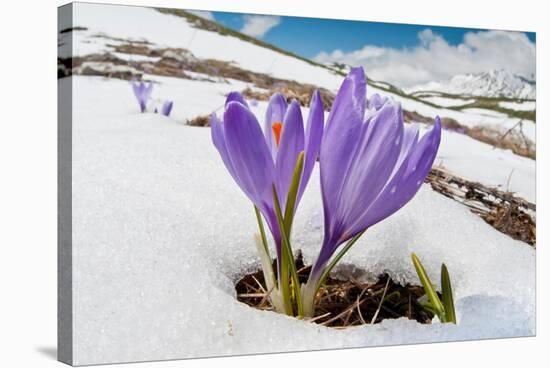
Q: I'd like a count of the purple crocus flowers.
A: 4